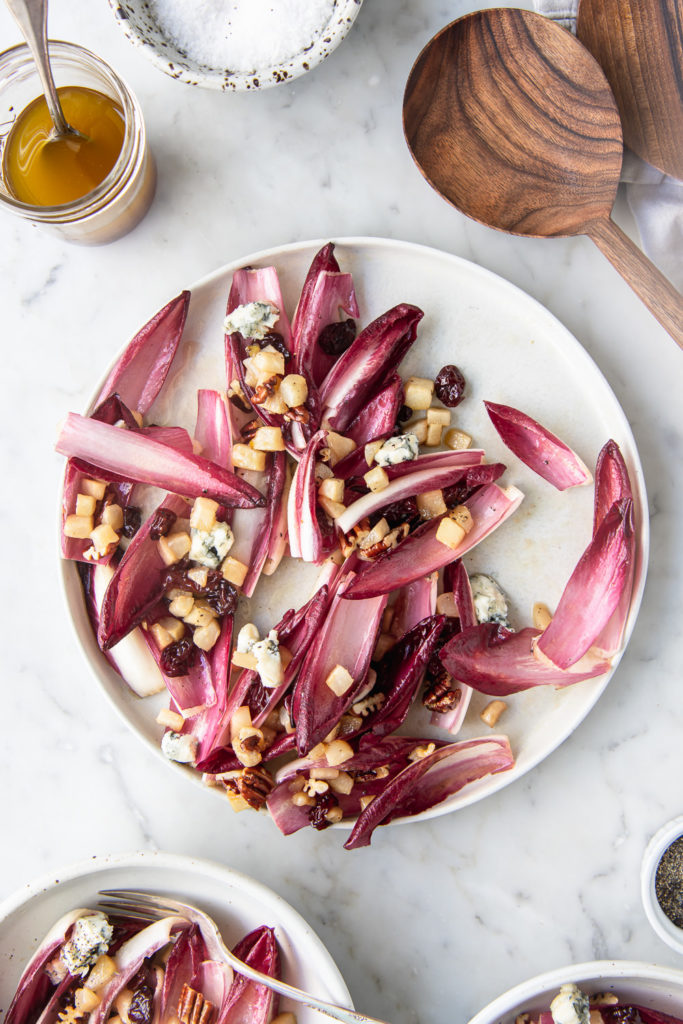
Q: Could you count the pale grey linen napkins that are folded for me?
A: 1